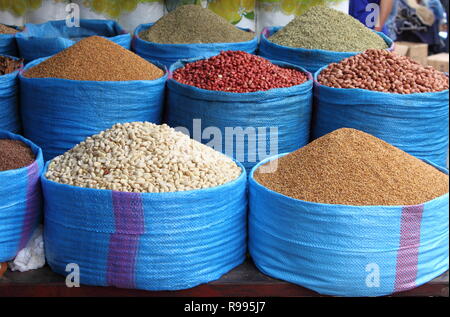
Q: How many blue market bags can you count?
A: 11